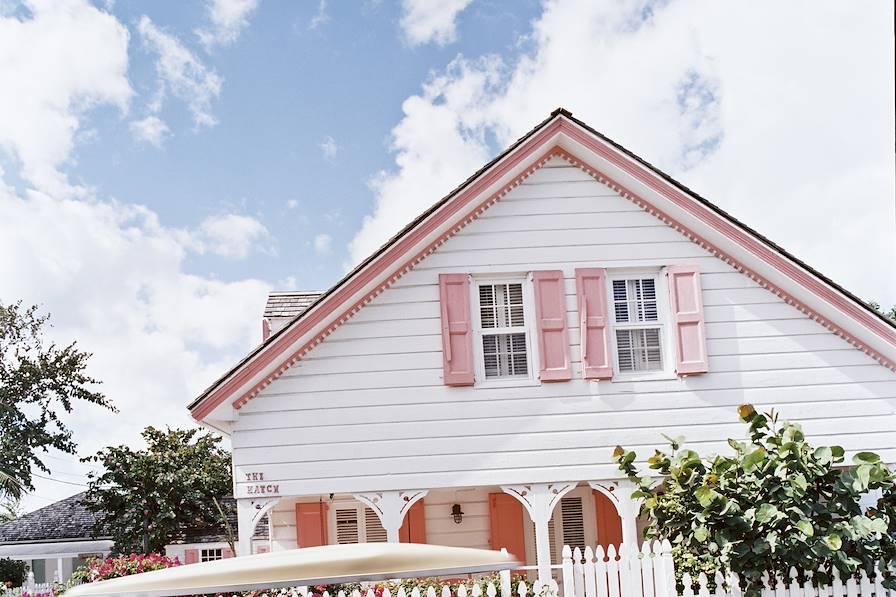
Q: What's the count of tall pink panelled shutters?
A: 4